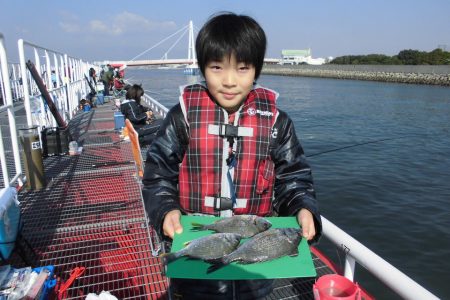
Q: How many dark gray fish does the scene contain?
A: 3